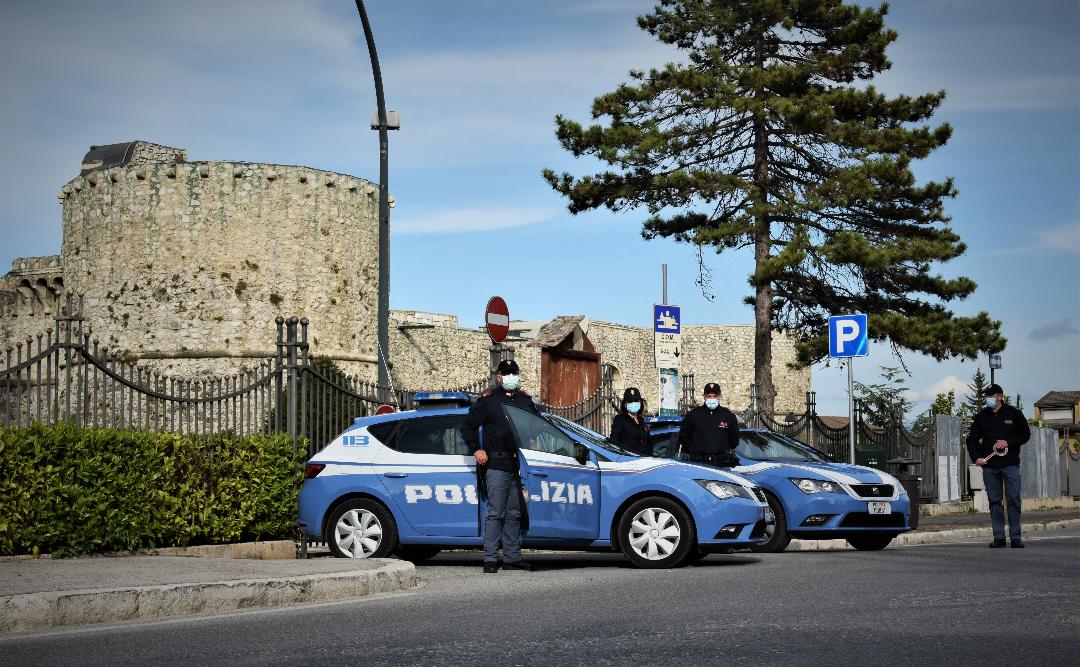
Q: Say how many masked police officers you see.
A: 4